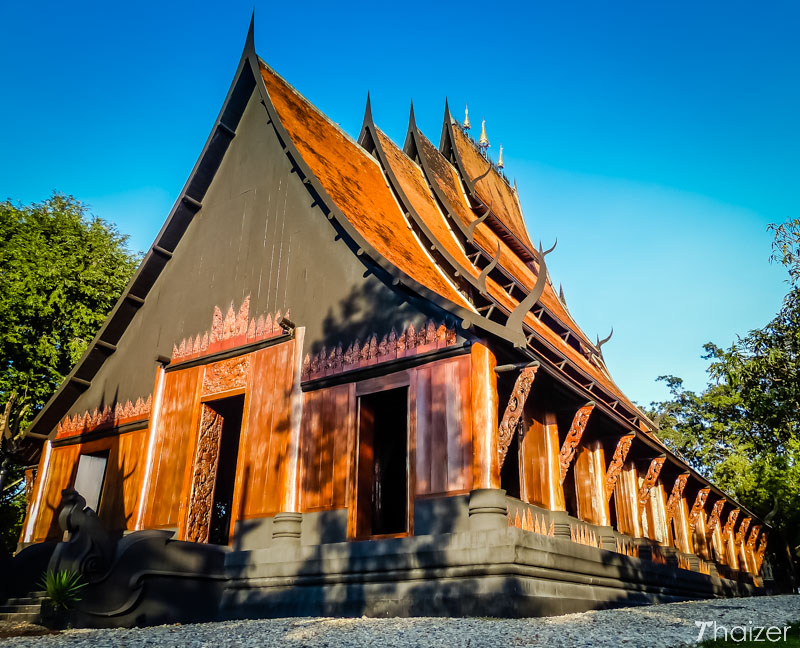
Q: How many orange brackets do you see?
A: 11